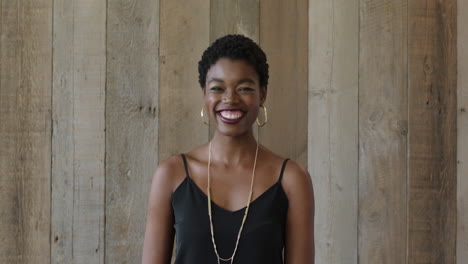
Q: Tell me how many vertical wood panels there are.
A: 10